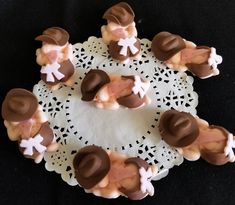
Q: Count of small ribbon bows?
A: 7